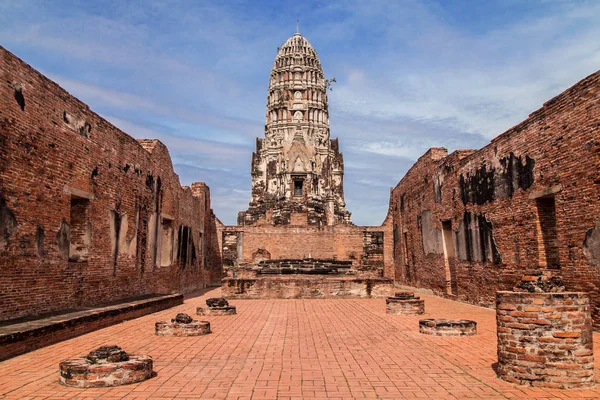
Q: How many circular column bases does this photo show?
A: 6